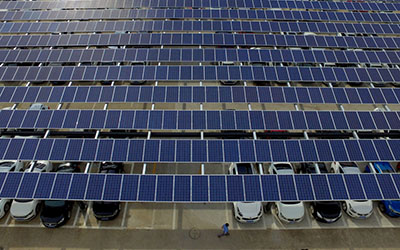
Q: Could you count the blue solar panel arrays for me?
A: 10